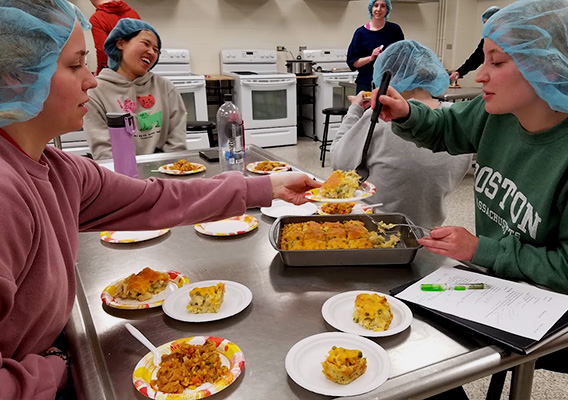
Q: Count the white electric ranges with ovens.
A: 3